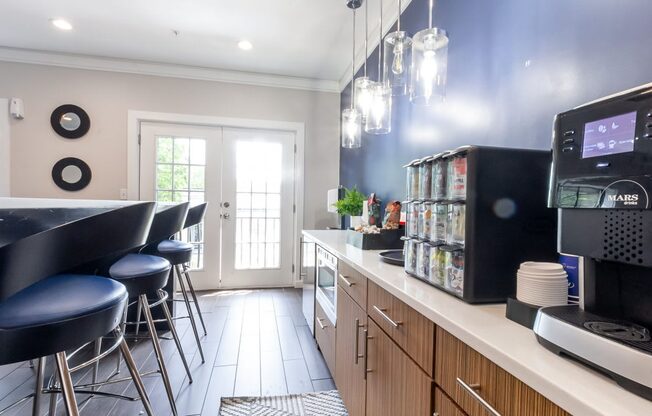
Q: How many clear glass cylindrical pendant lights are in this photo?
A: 5